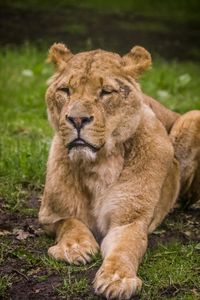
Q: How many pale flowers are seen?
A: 3